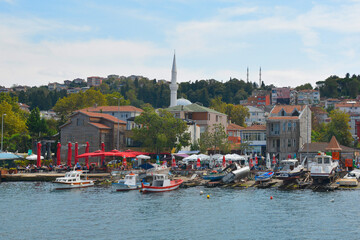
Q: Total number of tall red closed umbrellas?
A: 6